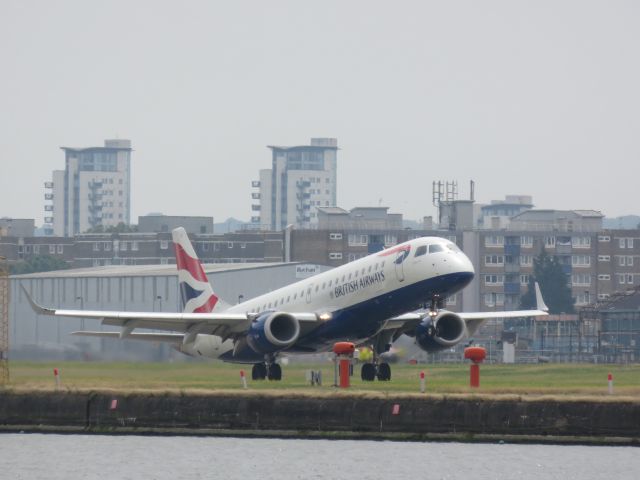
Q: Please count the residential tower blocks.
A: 2